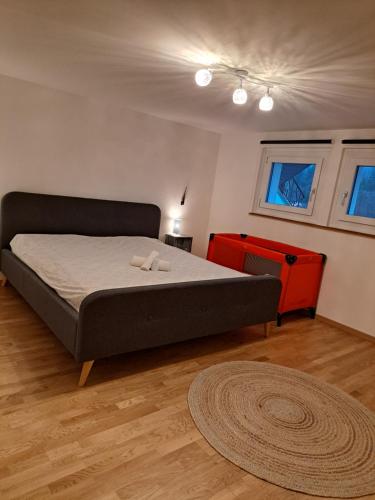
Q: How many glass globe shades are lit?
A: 3